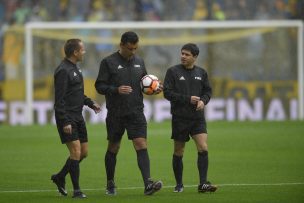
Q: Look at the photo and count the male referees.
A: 3